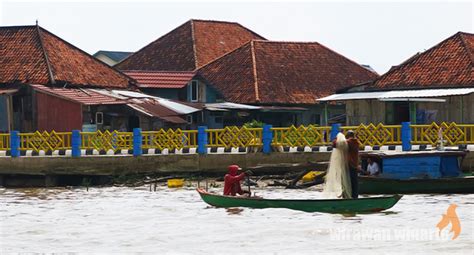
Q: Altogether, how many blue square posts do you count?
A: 7